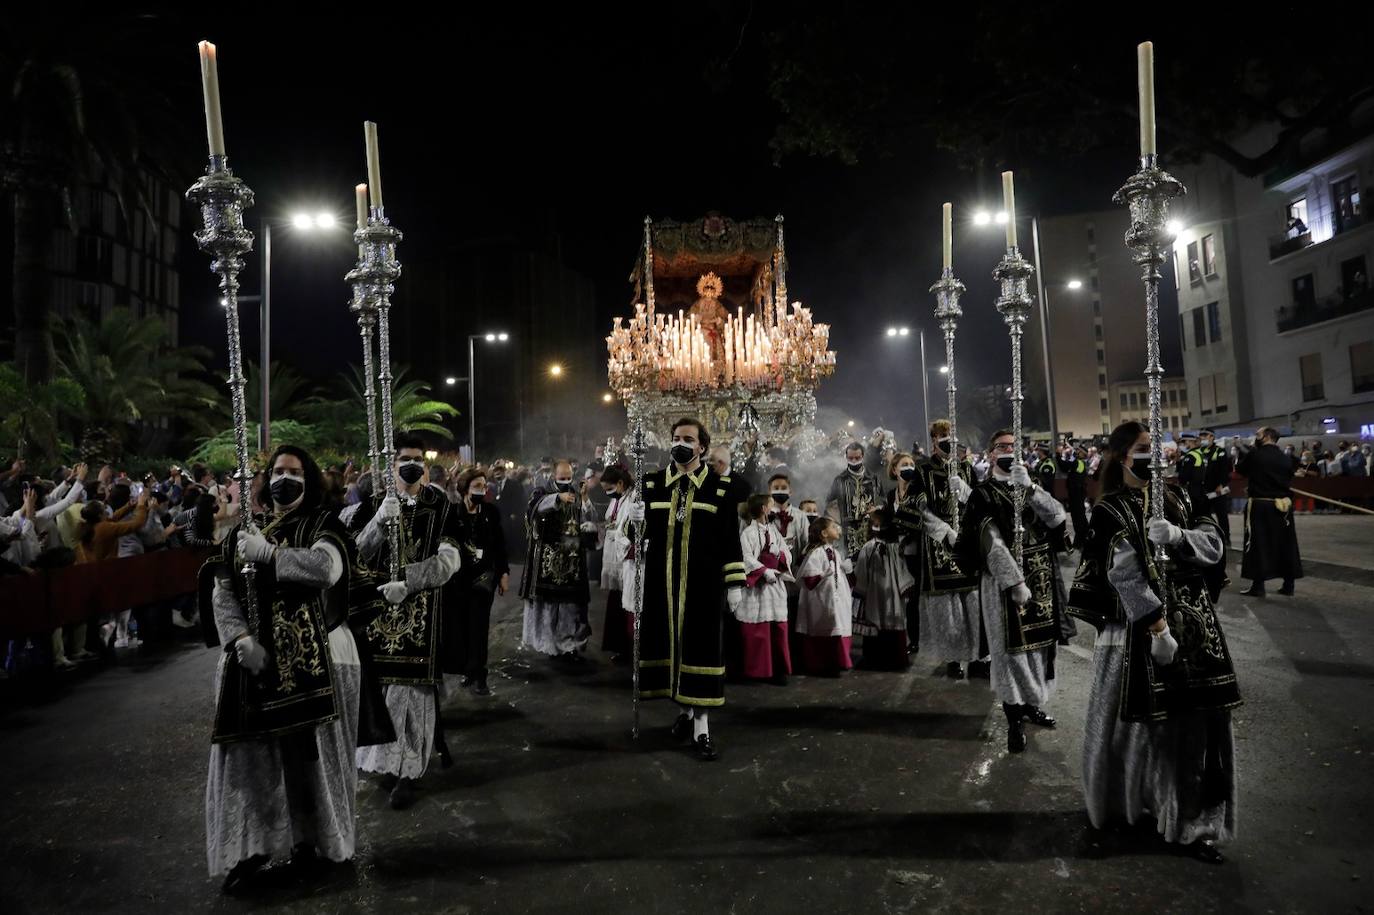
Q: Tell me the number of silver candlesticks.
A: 6